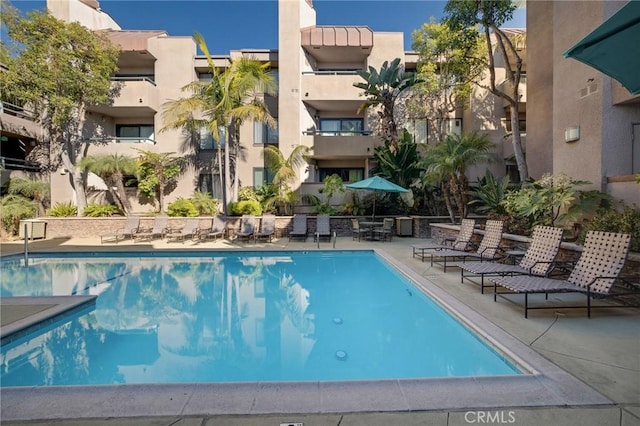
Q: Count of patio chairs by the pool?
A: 14